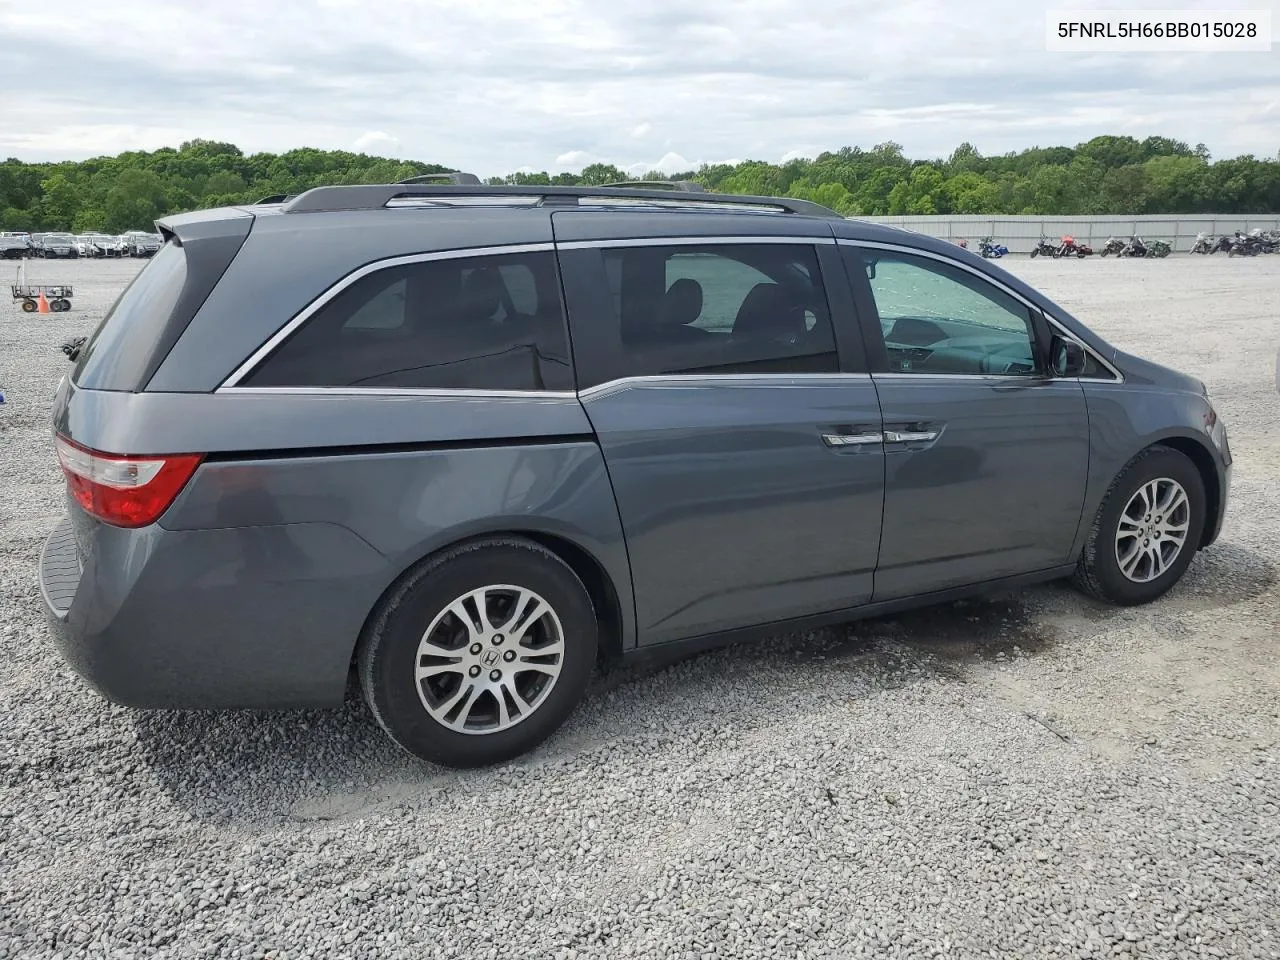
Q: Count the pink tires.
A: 0